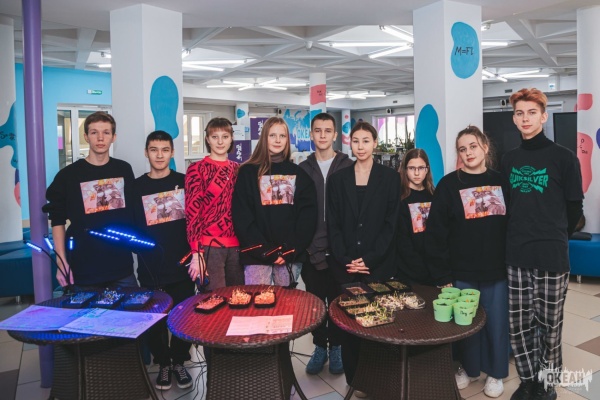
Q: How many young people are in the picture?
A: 9